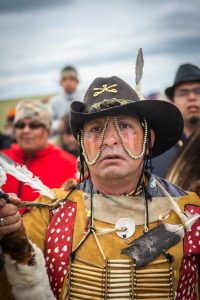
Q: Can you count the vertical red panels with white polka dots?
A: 2